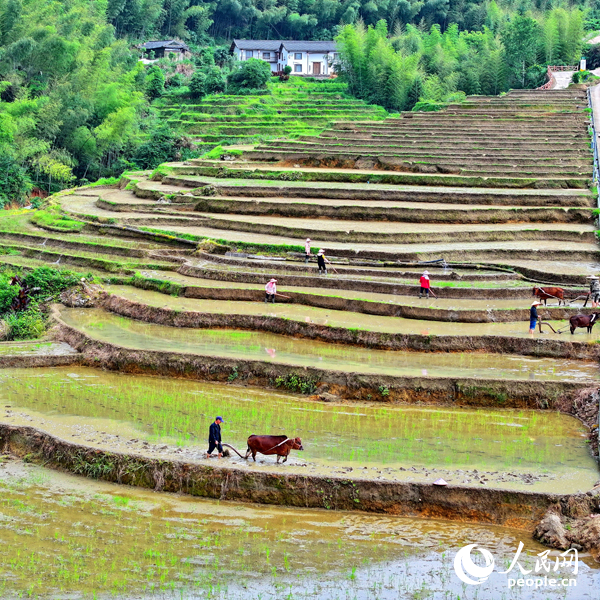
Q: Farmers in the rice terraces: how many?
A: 7